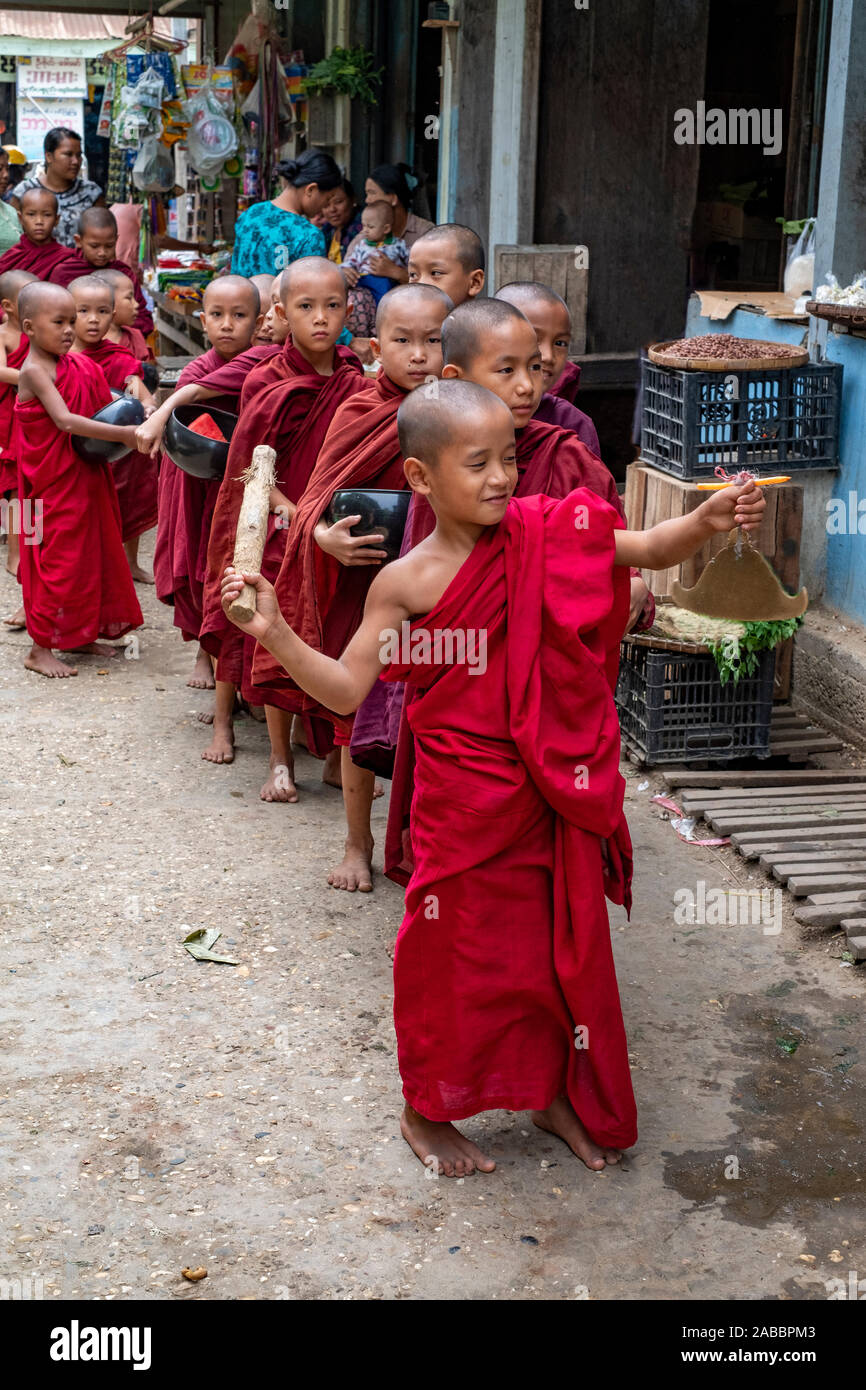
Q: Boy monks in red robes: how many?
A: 15